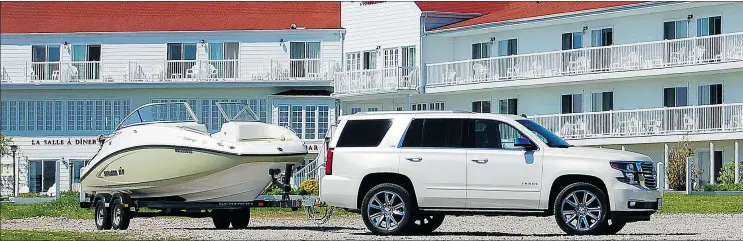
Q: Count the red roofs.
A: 2